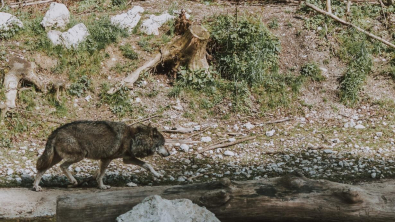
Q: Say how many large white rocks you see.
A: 6